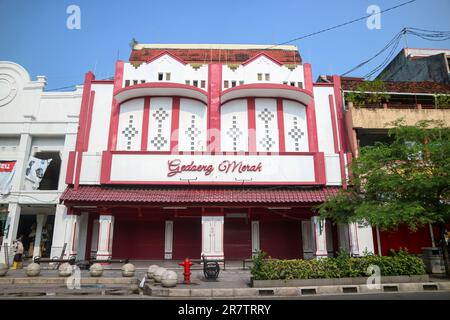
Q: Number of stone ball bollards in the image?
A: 8